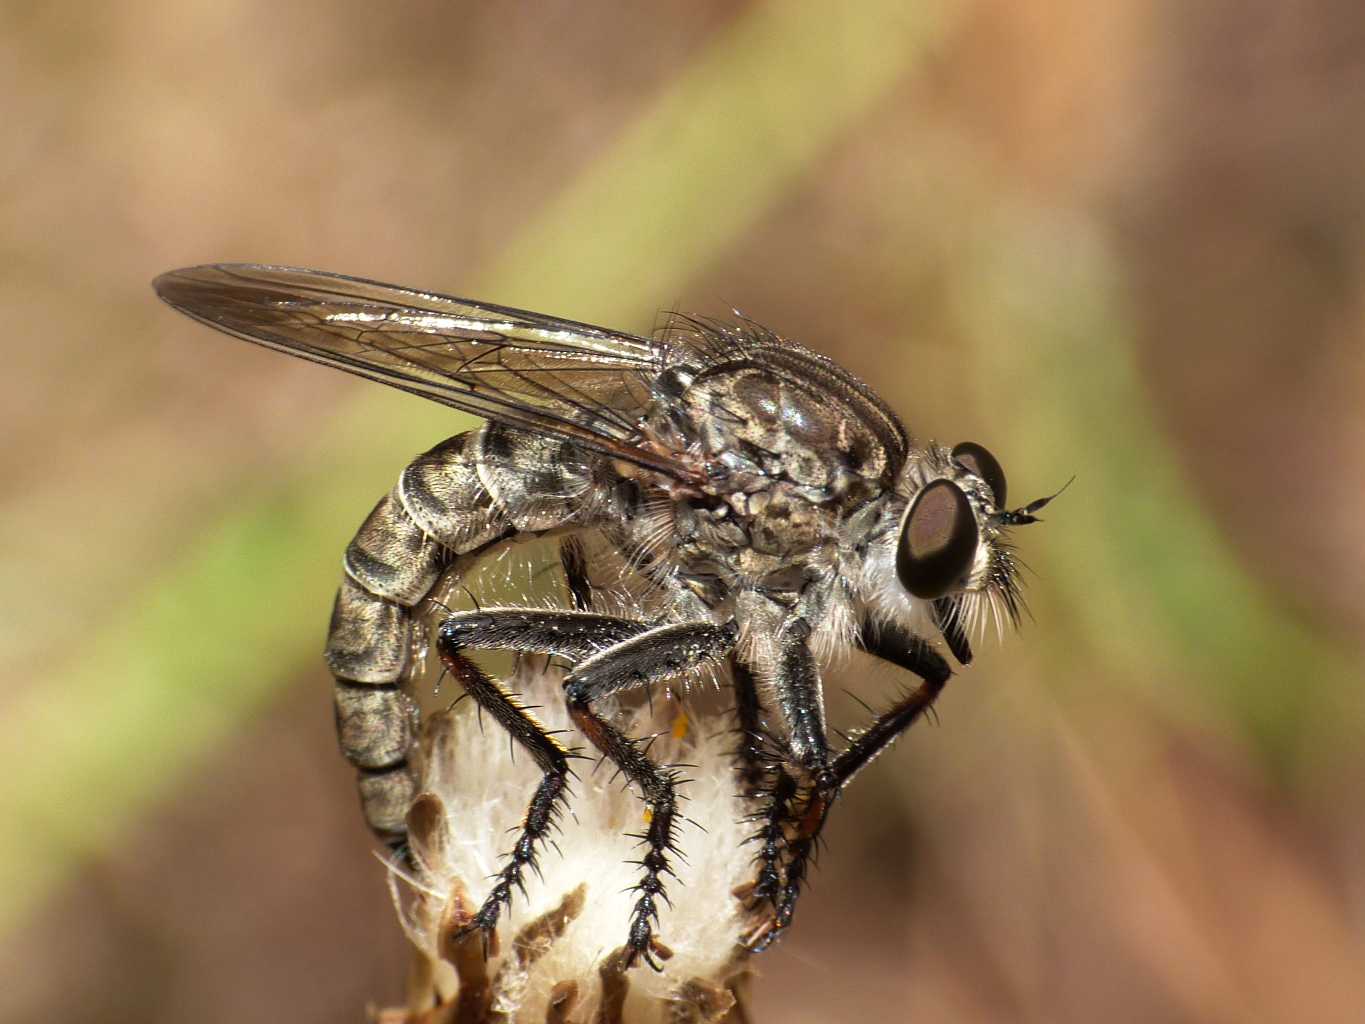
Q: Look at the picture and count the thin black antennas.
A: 2